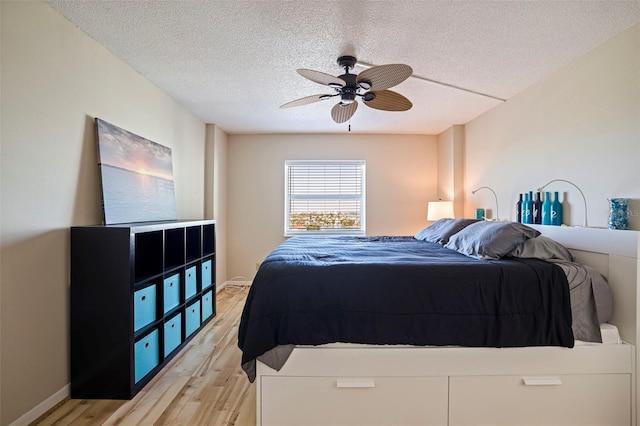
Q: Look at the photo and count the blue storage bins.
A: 8